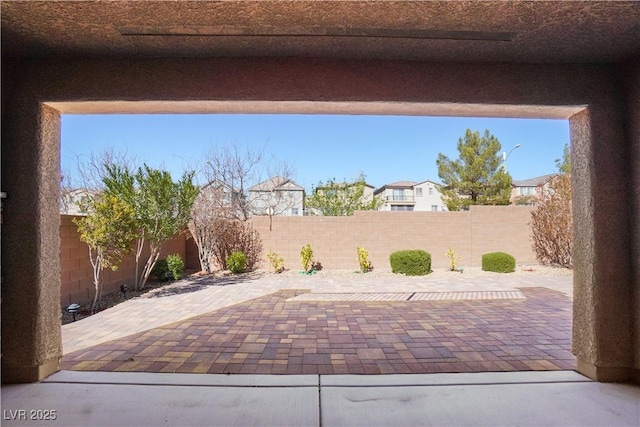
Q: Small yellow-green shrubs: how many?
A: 4